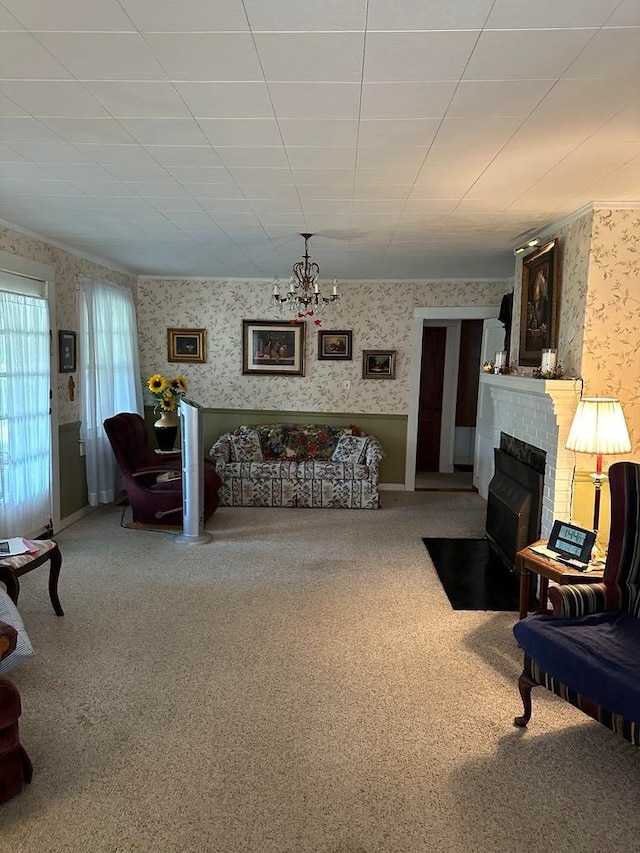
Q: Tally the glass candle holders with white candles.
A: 2